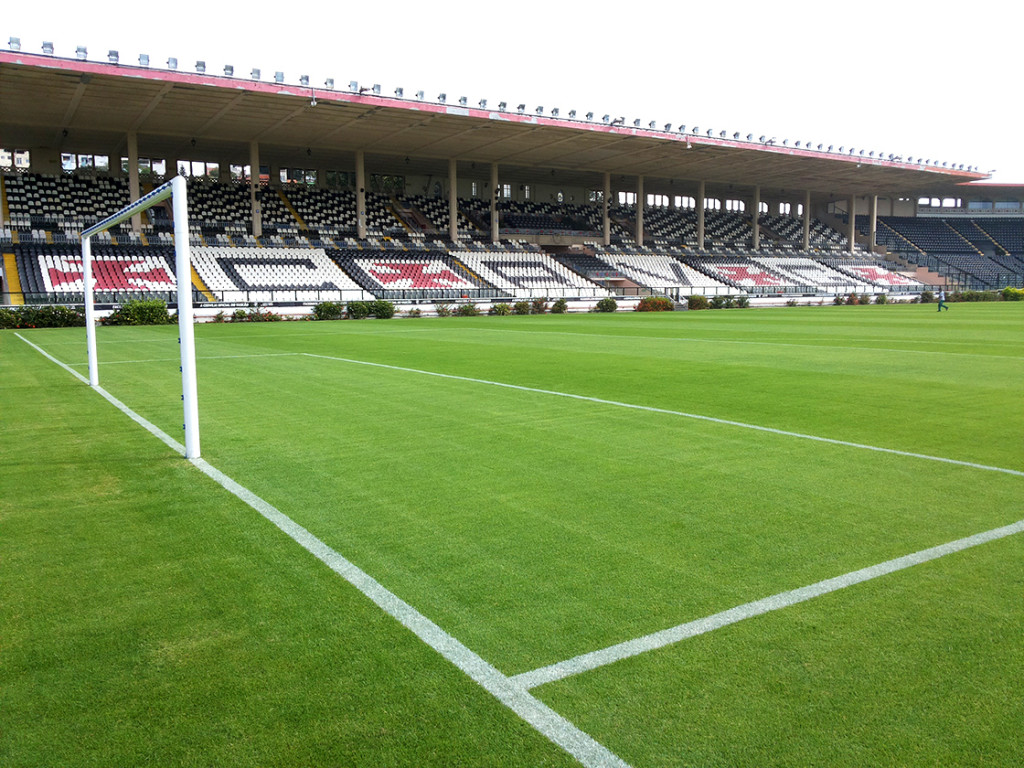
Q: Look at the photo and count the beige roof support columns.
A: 12